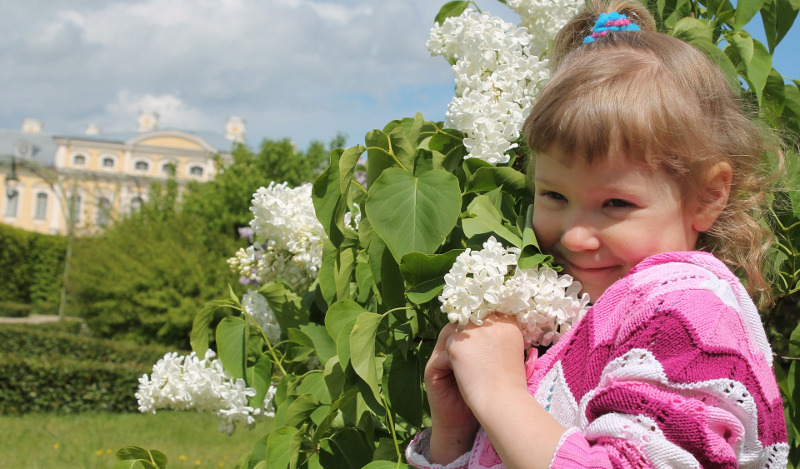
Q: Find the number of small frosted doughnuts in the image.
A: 0